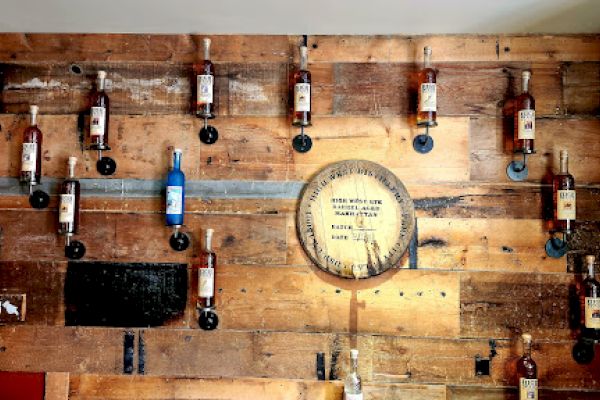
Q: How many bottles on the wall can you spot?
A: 13